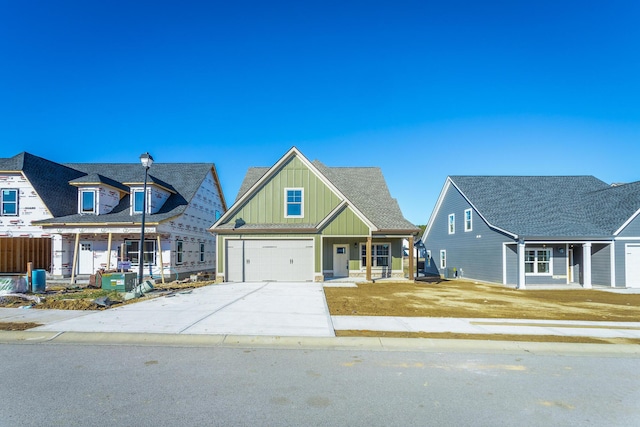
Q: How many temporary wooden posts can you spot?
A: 3